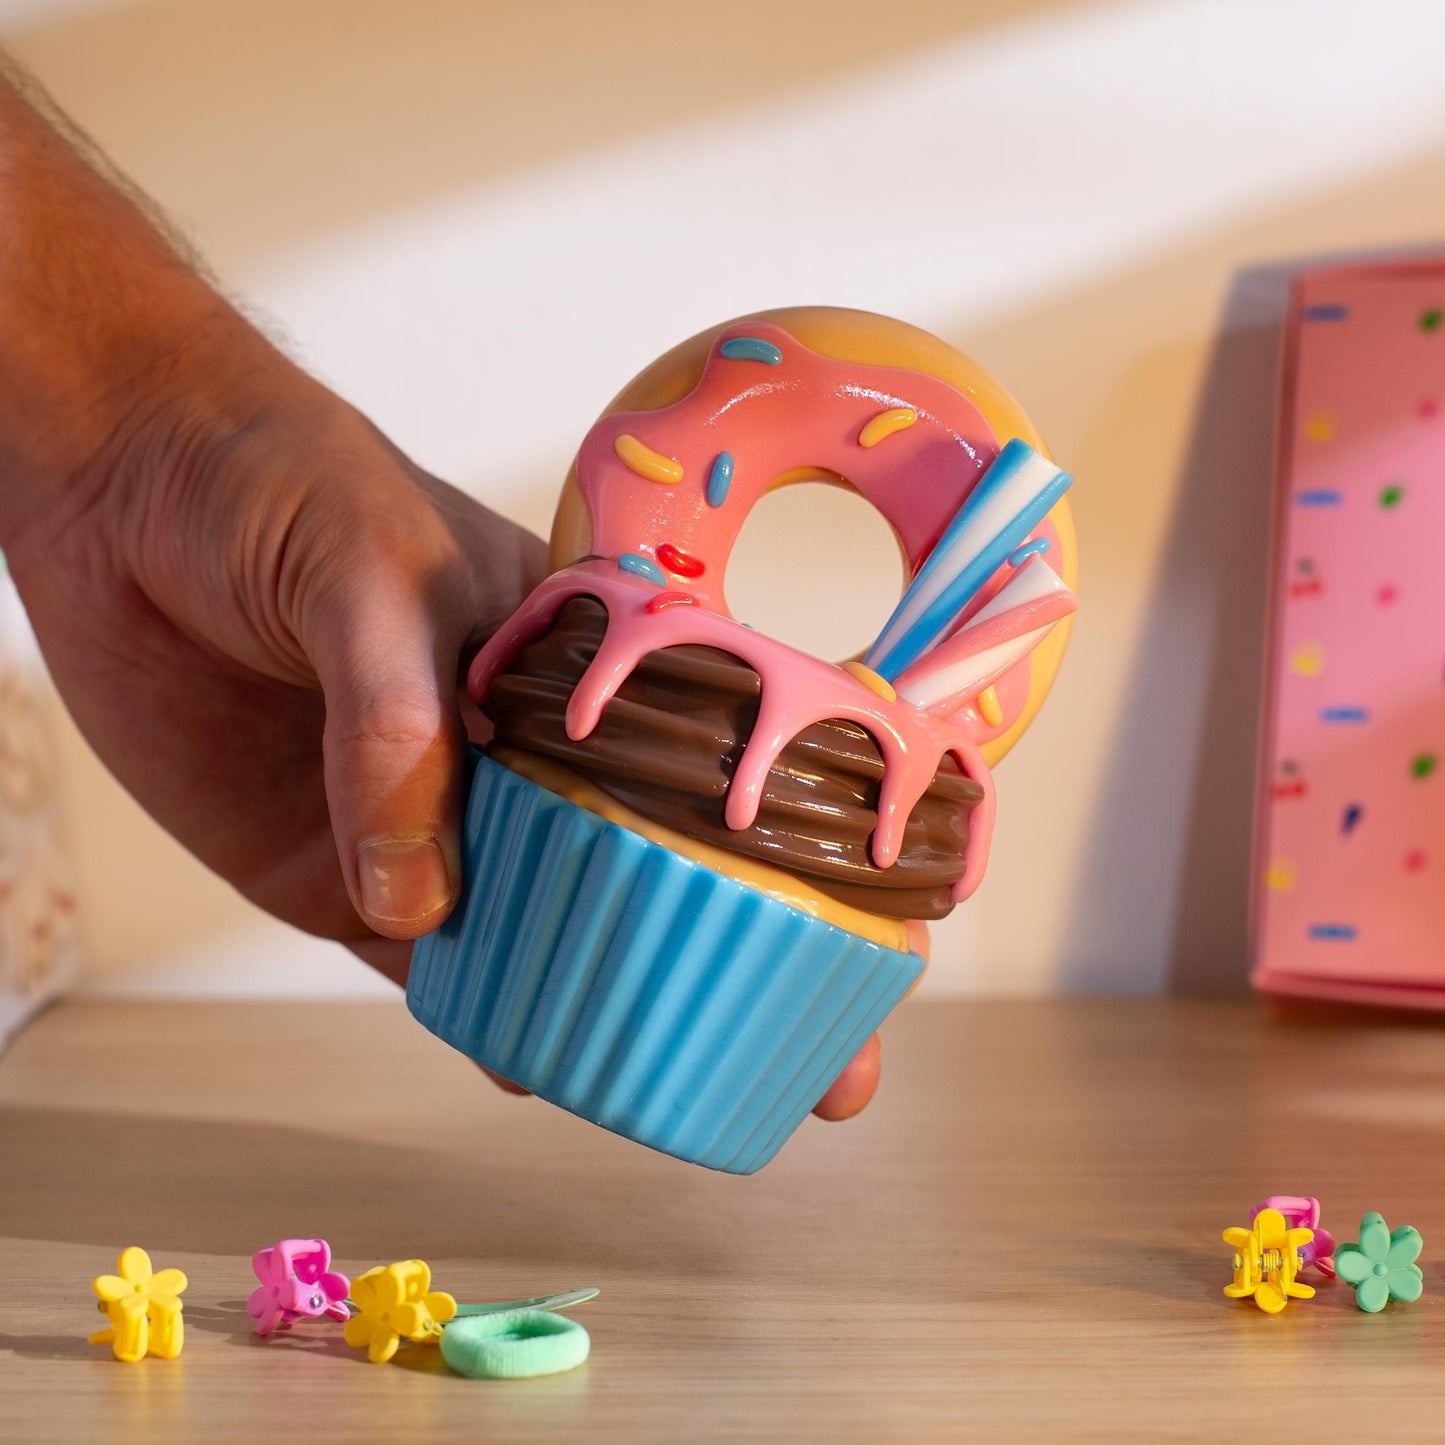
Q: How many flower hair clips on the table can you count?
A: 6